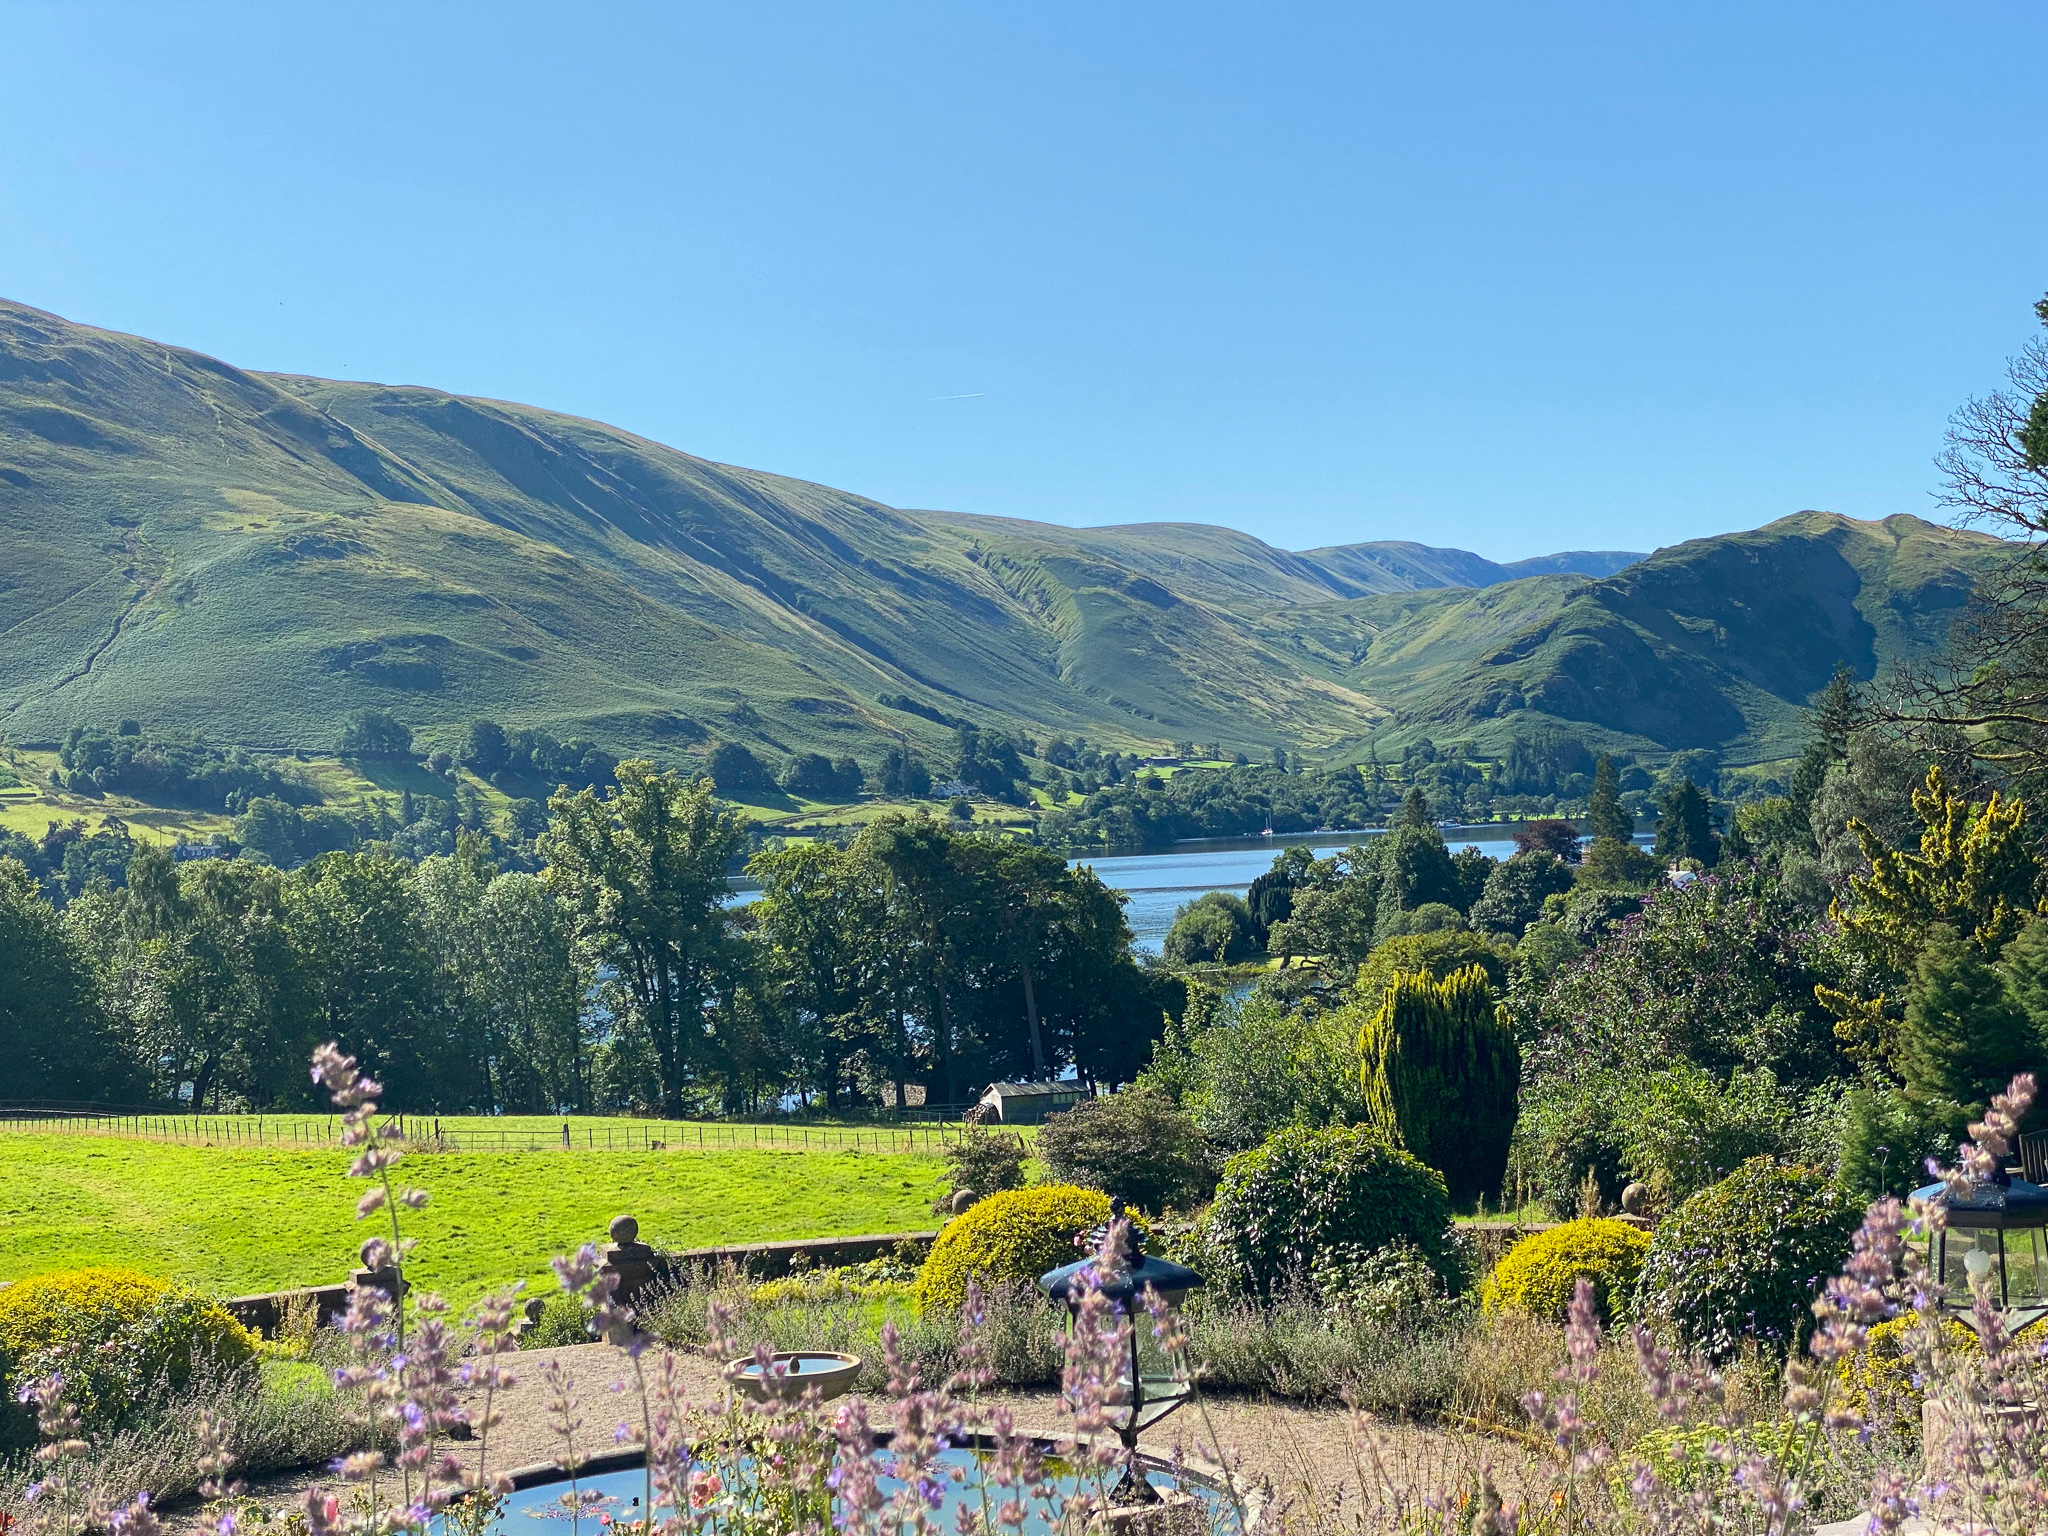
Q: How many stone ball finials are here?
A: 5